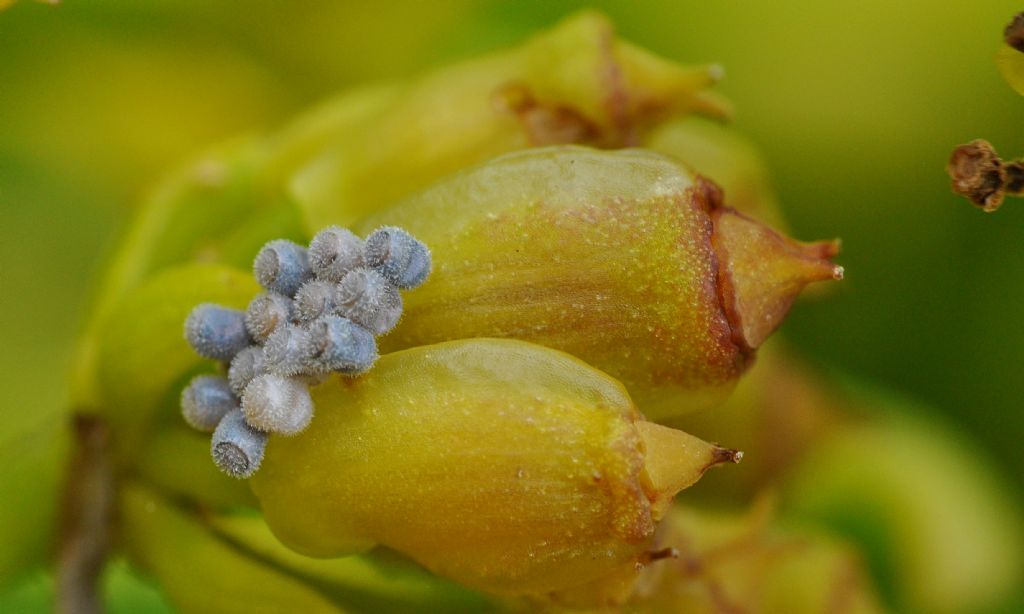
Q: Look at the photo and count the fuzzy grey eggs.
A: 13